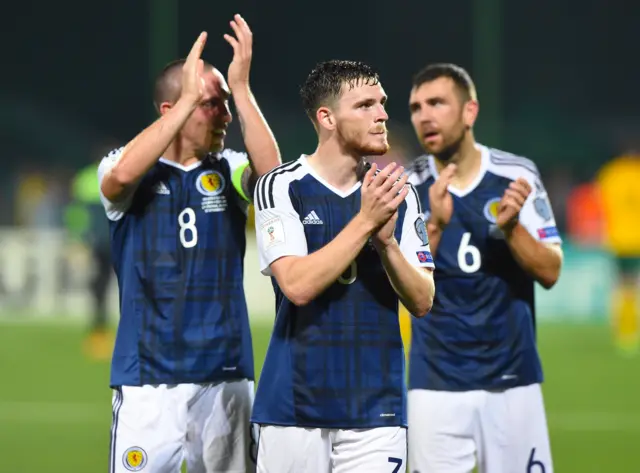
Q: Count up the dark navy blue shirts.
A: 3